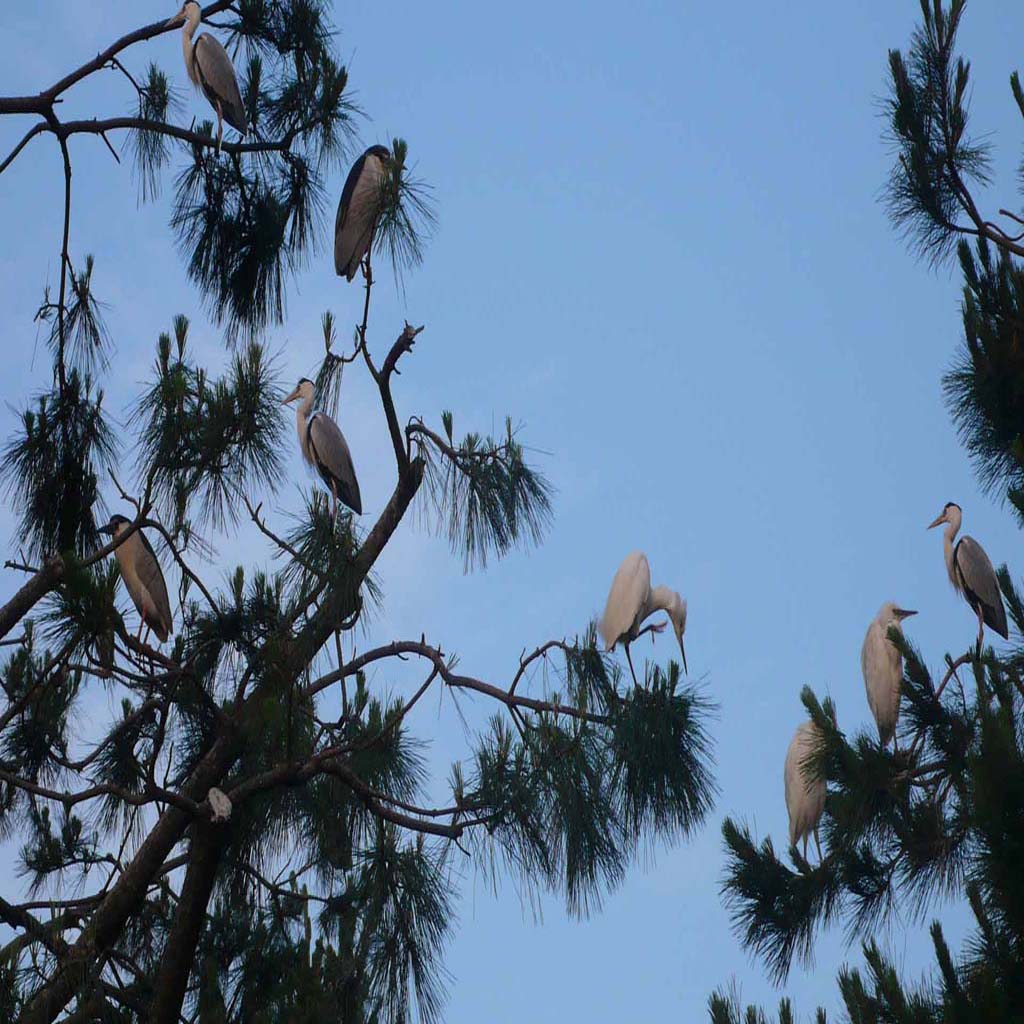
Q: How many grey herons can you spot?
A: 3